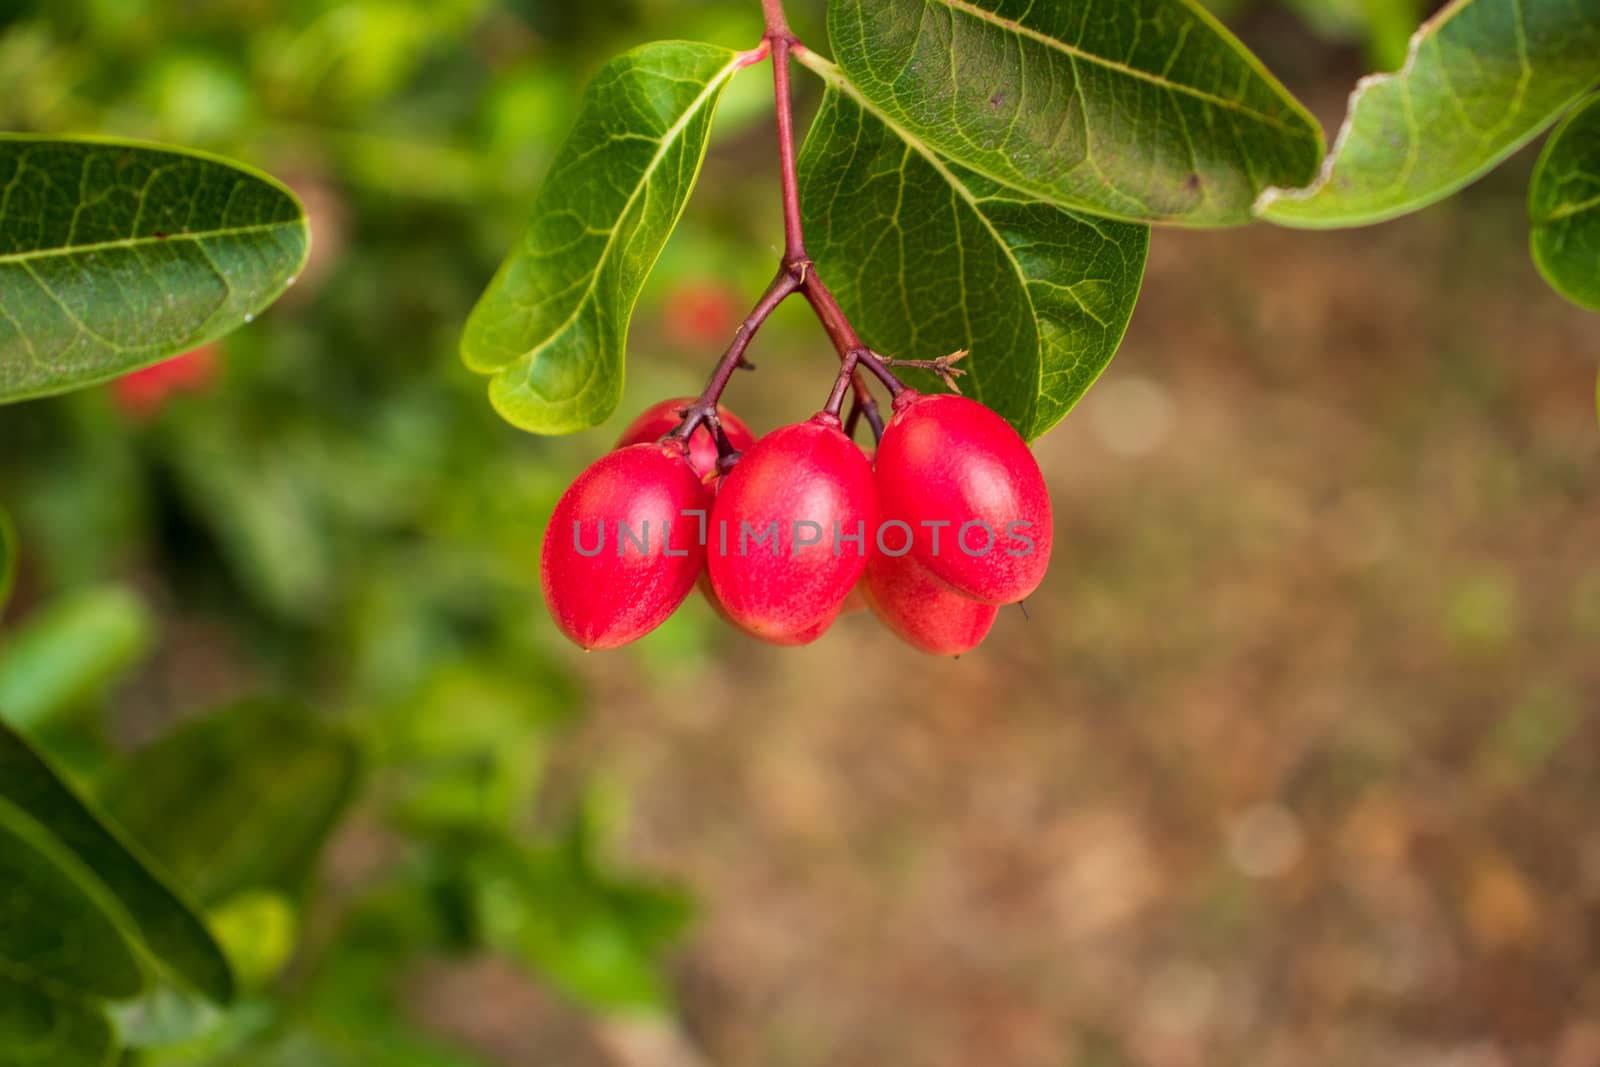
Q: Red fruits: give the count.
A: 6